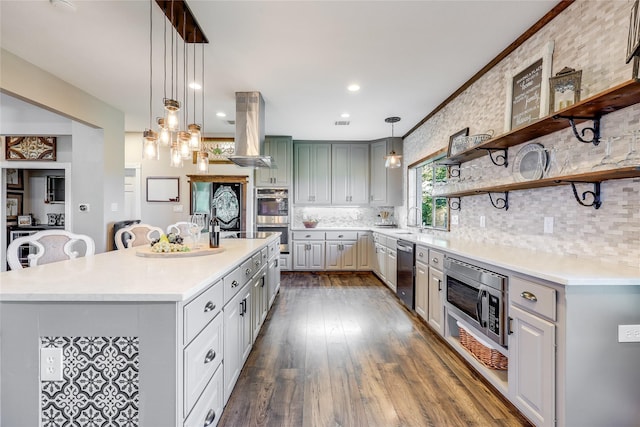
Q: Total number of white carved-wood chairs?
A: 3